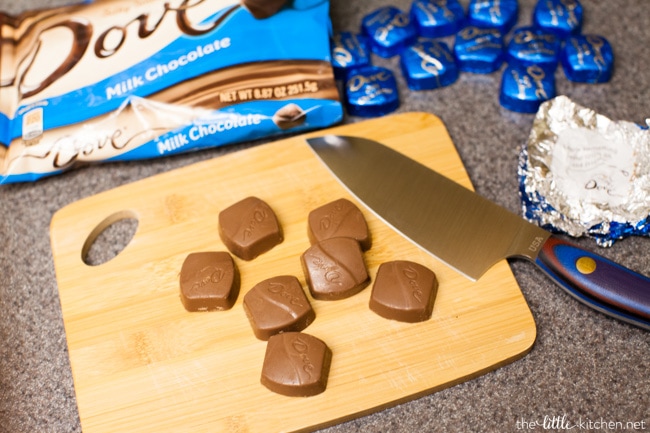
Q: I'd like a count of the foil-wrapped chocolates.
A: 11